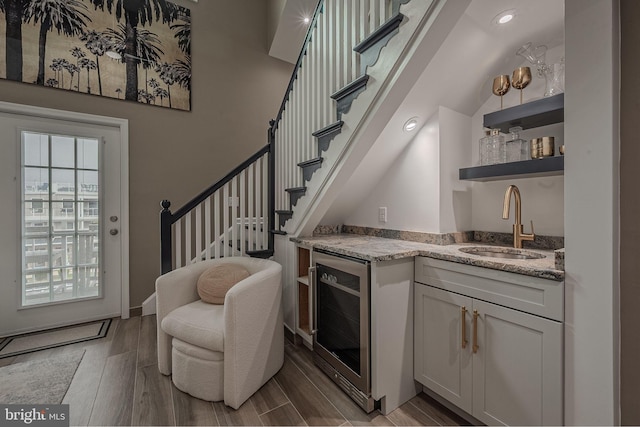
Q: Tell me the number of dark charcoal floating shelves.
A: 2